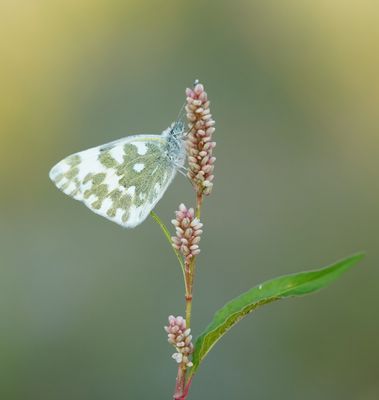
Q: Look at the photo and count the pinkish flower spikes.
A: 3